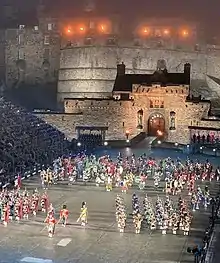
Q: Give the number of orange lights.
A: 6